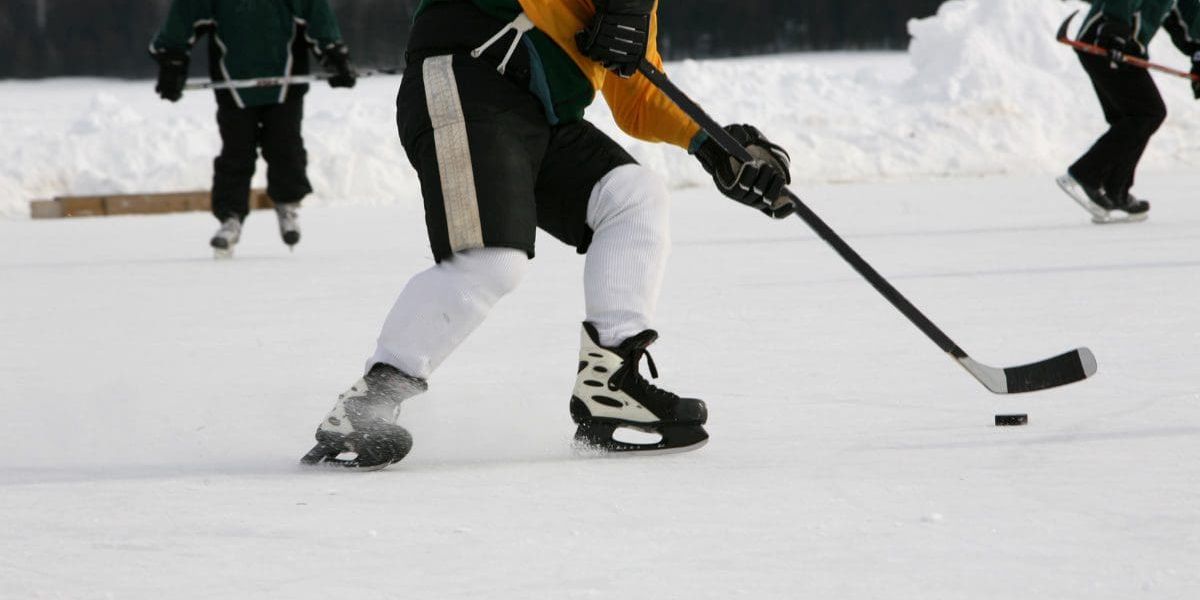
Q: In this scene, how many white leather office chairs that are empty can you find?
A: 0